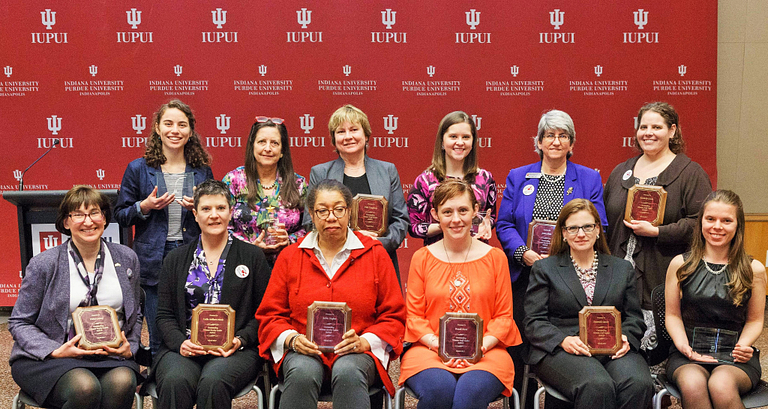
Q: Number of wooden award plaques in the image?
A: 8